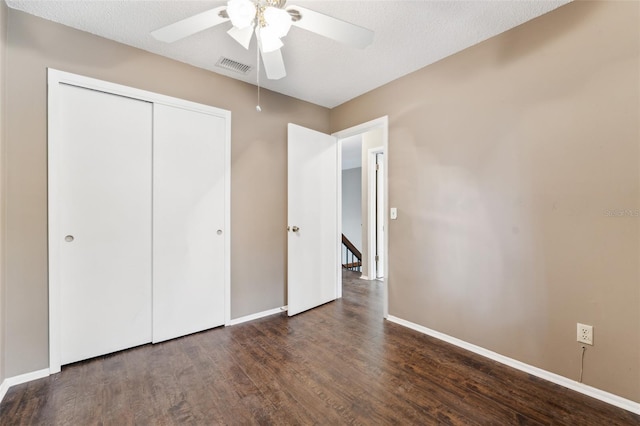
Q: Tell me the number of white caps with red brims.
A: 0